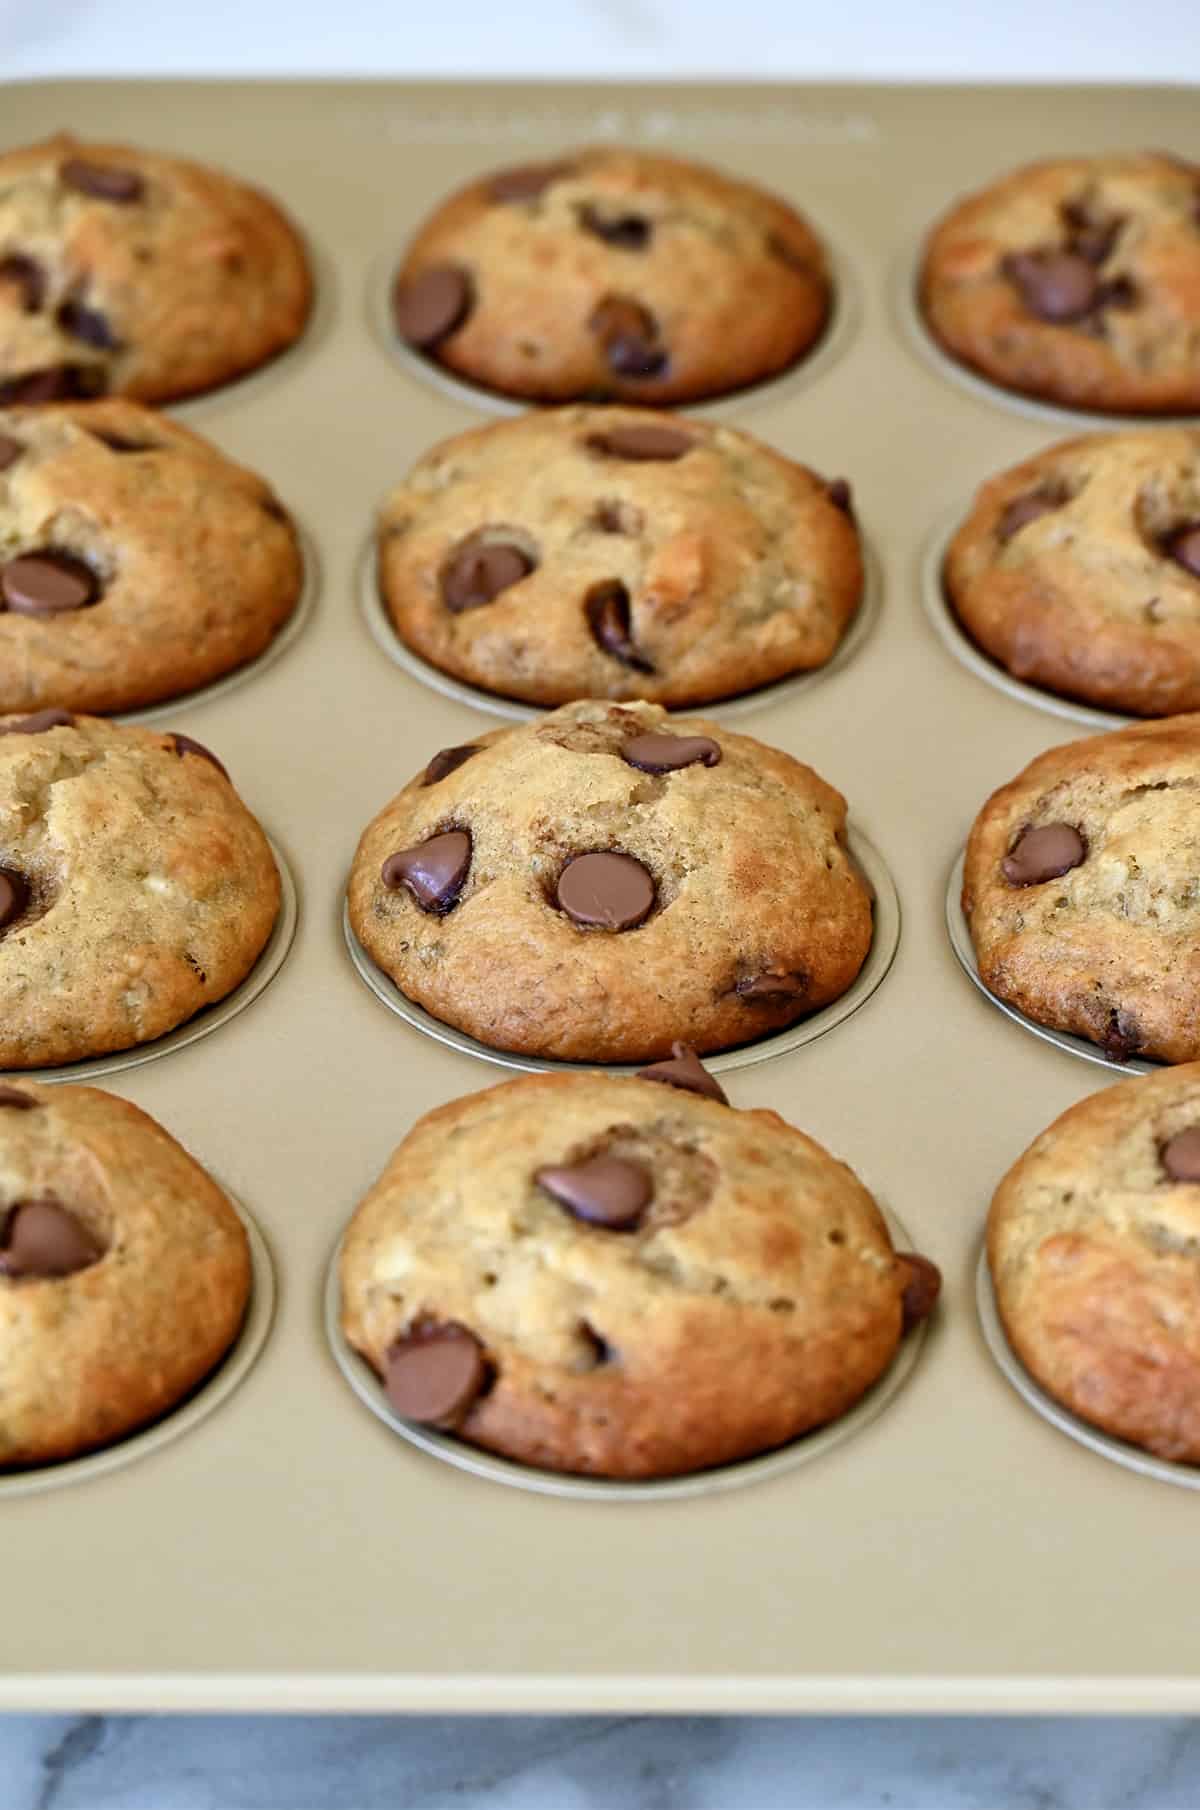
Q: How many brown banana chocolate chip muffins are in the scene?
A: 12